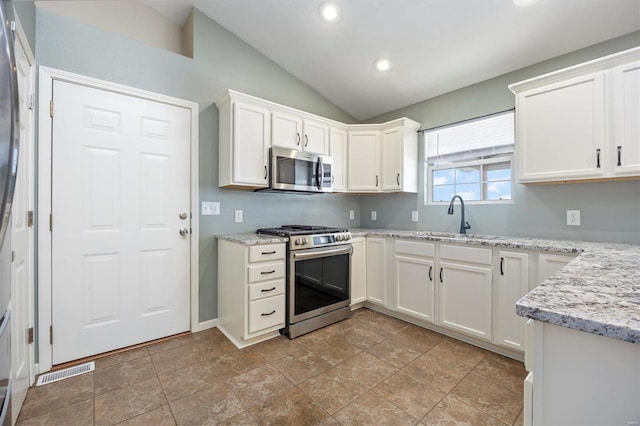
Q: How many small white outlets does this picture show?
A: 5